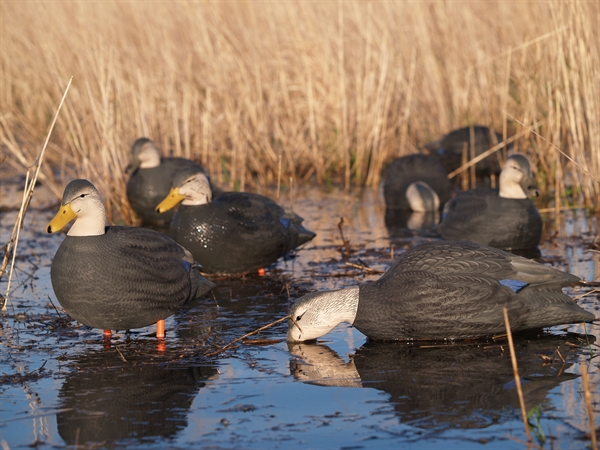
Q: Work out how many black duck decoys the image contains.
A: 7